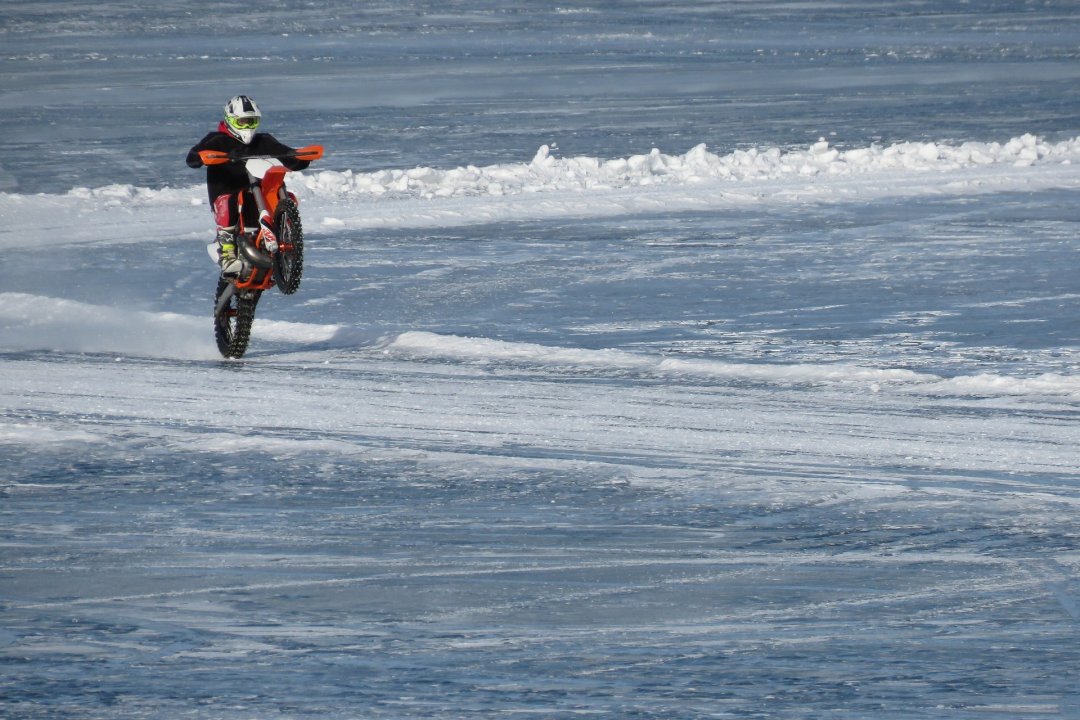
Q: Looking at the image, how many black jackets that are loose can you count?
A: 1